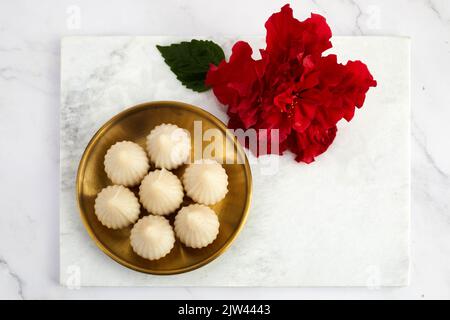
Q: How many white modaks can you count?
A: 7